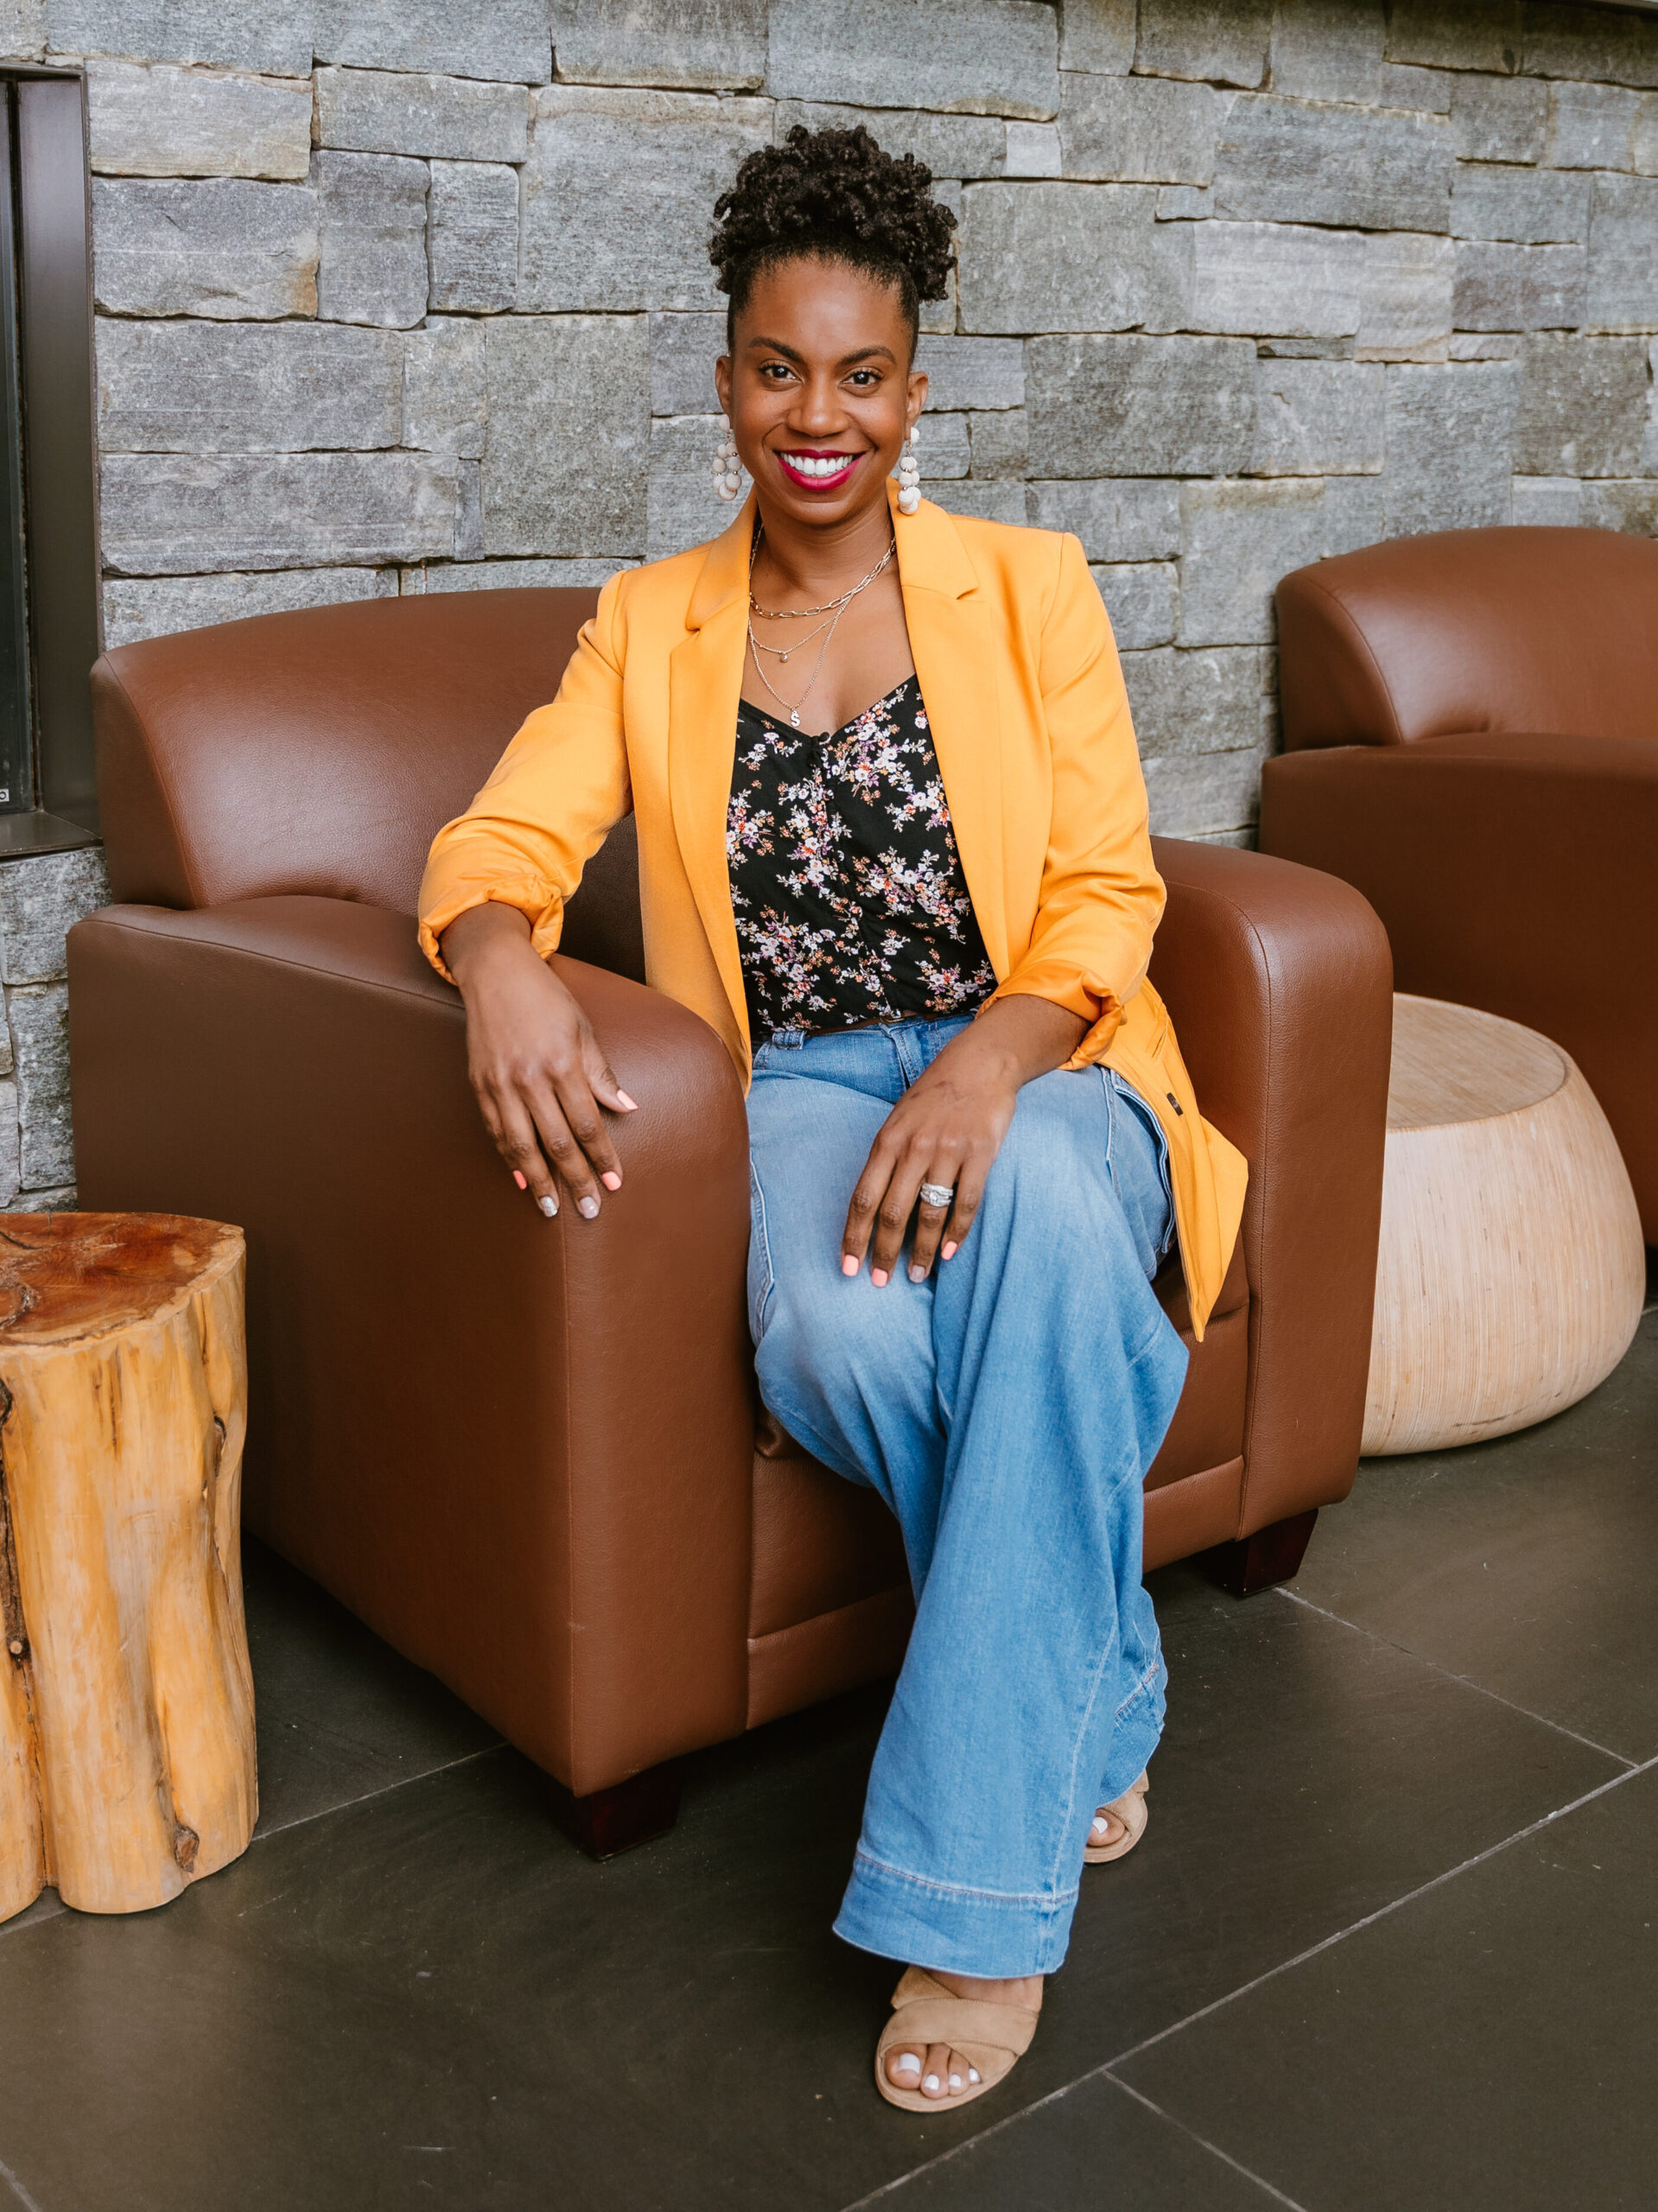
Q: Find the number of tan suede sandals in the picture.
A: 2